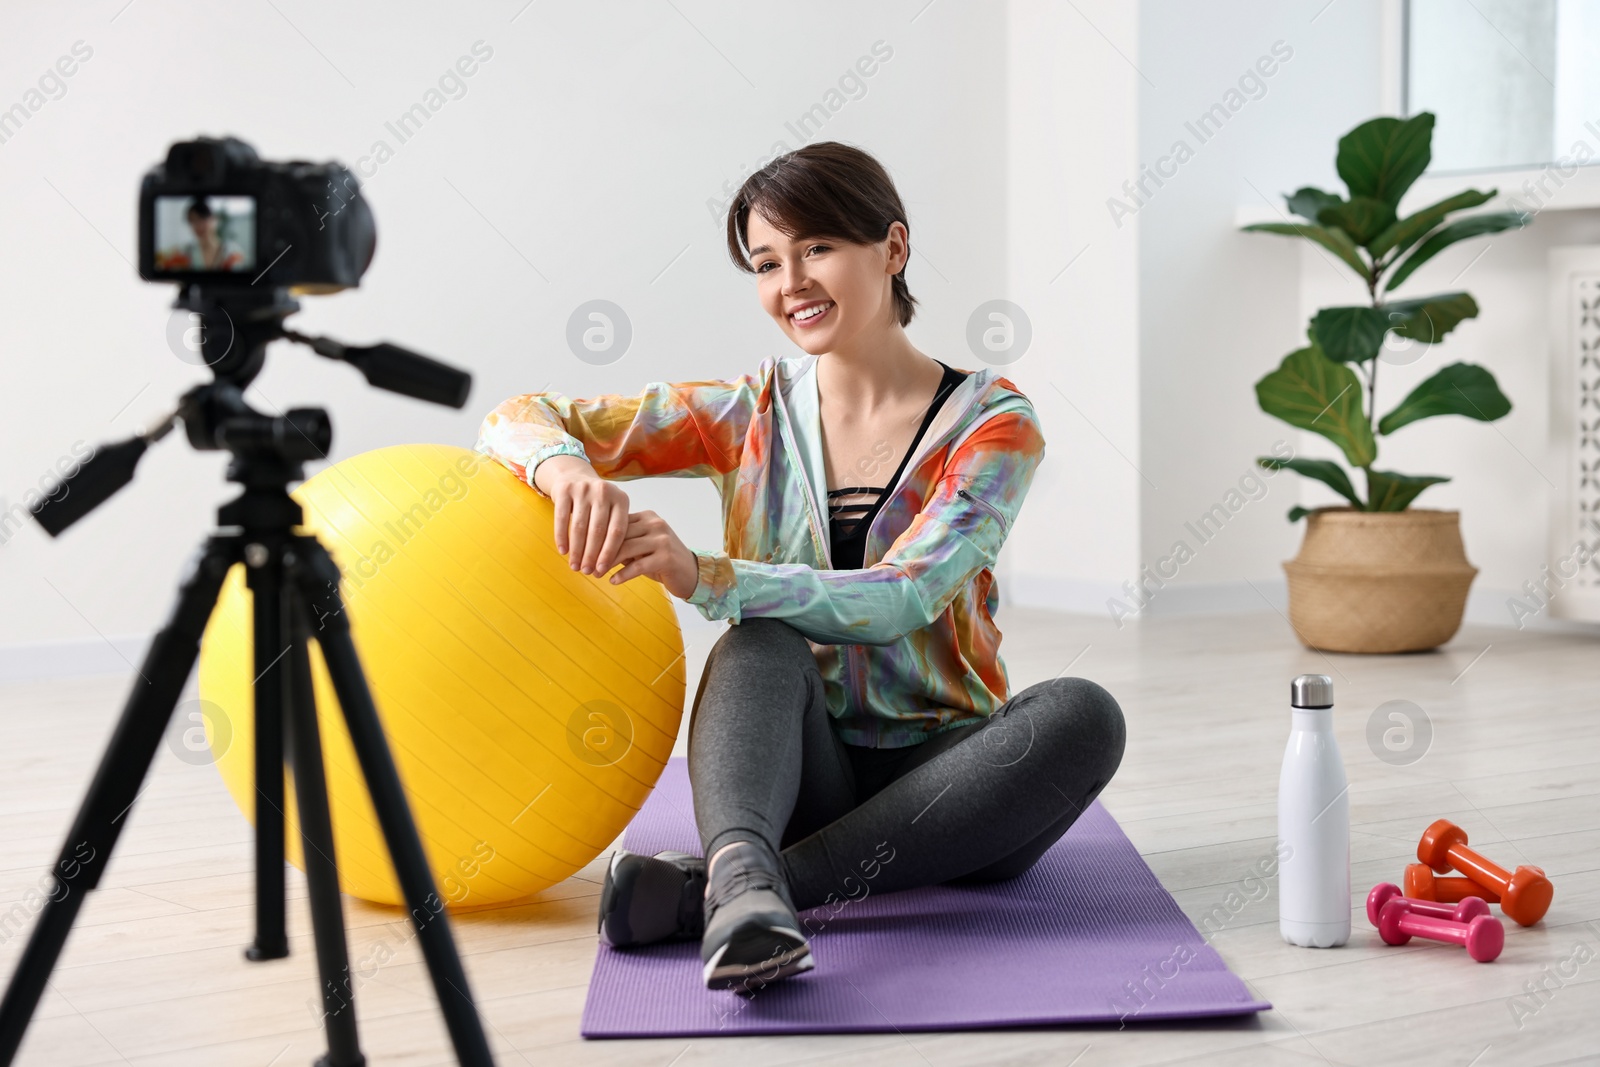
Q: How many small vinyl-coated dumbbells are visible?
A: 4